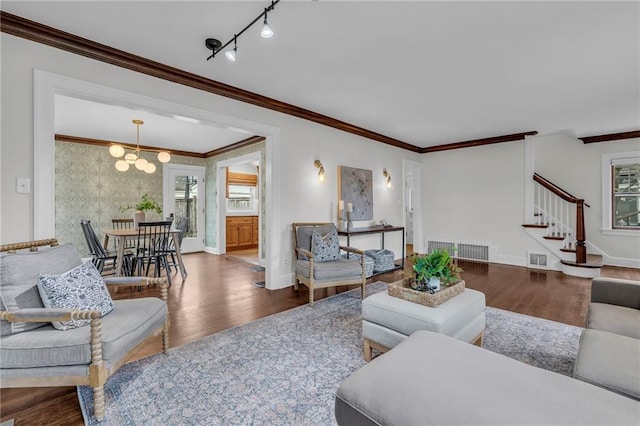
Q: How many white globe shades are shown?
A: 6